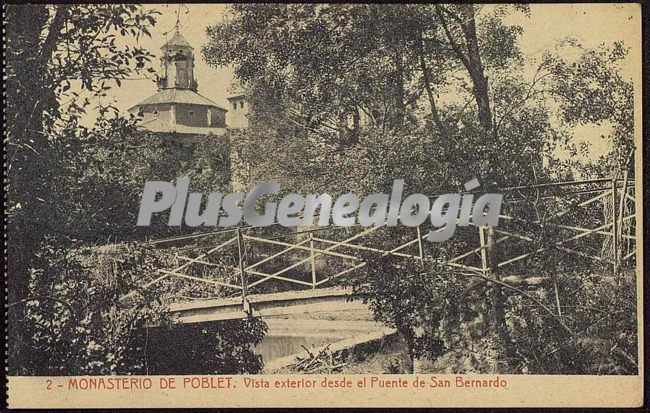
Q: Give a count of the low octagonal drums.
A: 1